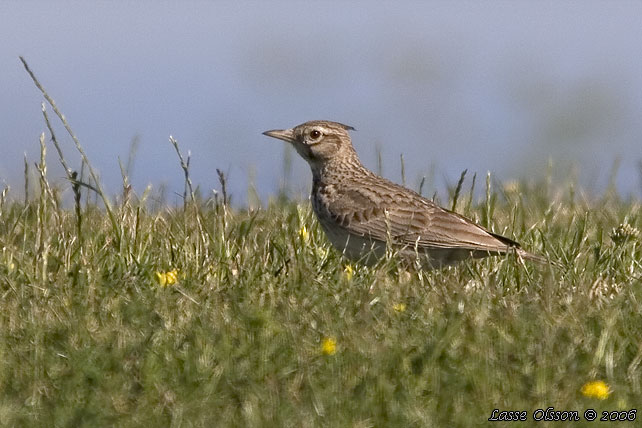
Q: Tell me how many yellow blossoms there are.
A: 6